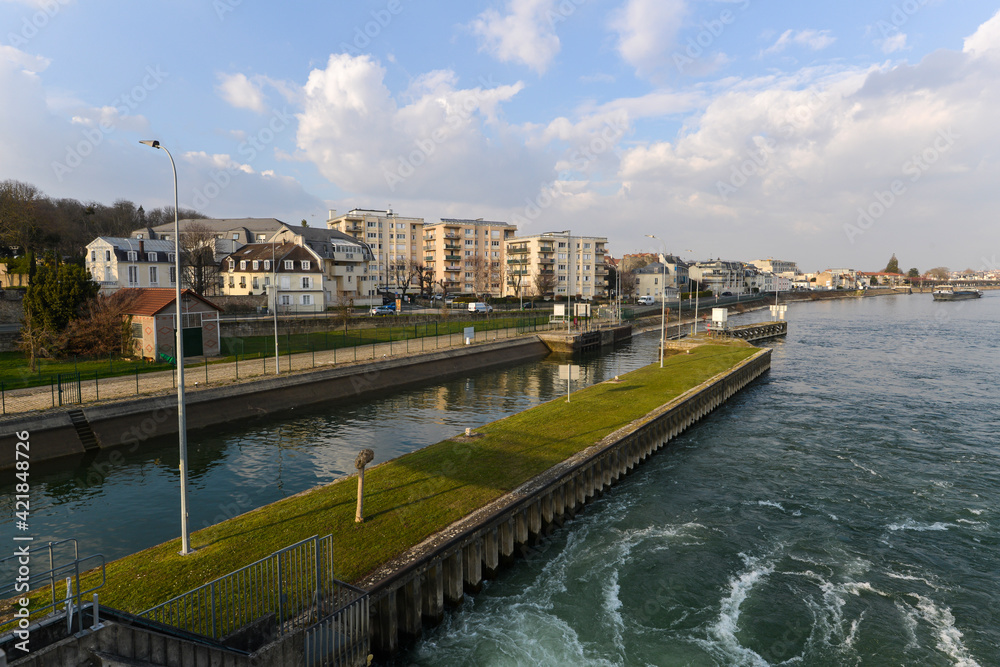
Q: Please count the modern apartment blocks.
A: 3